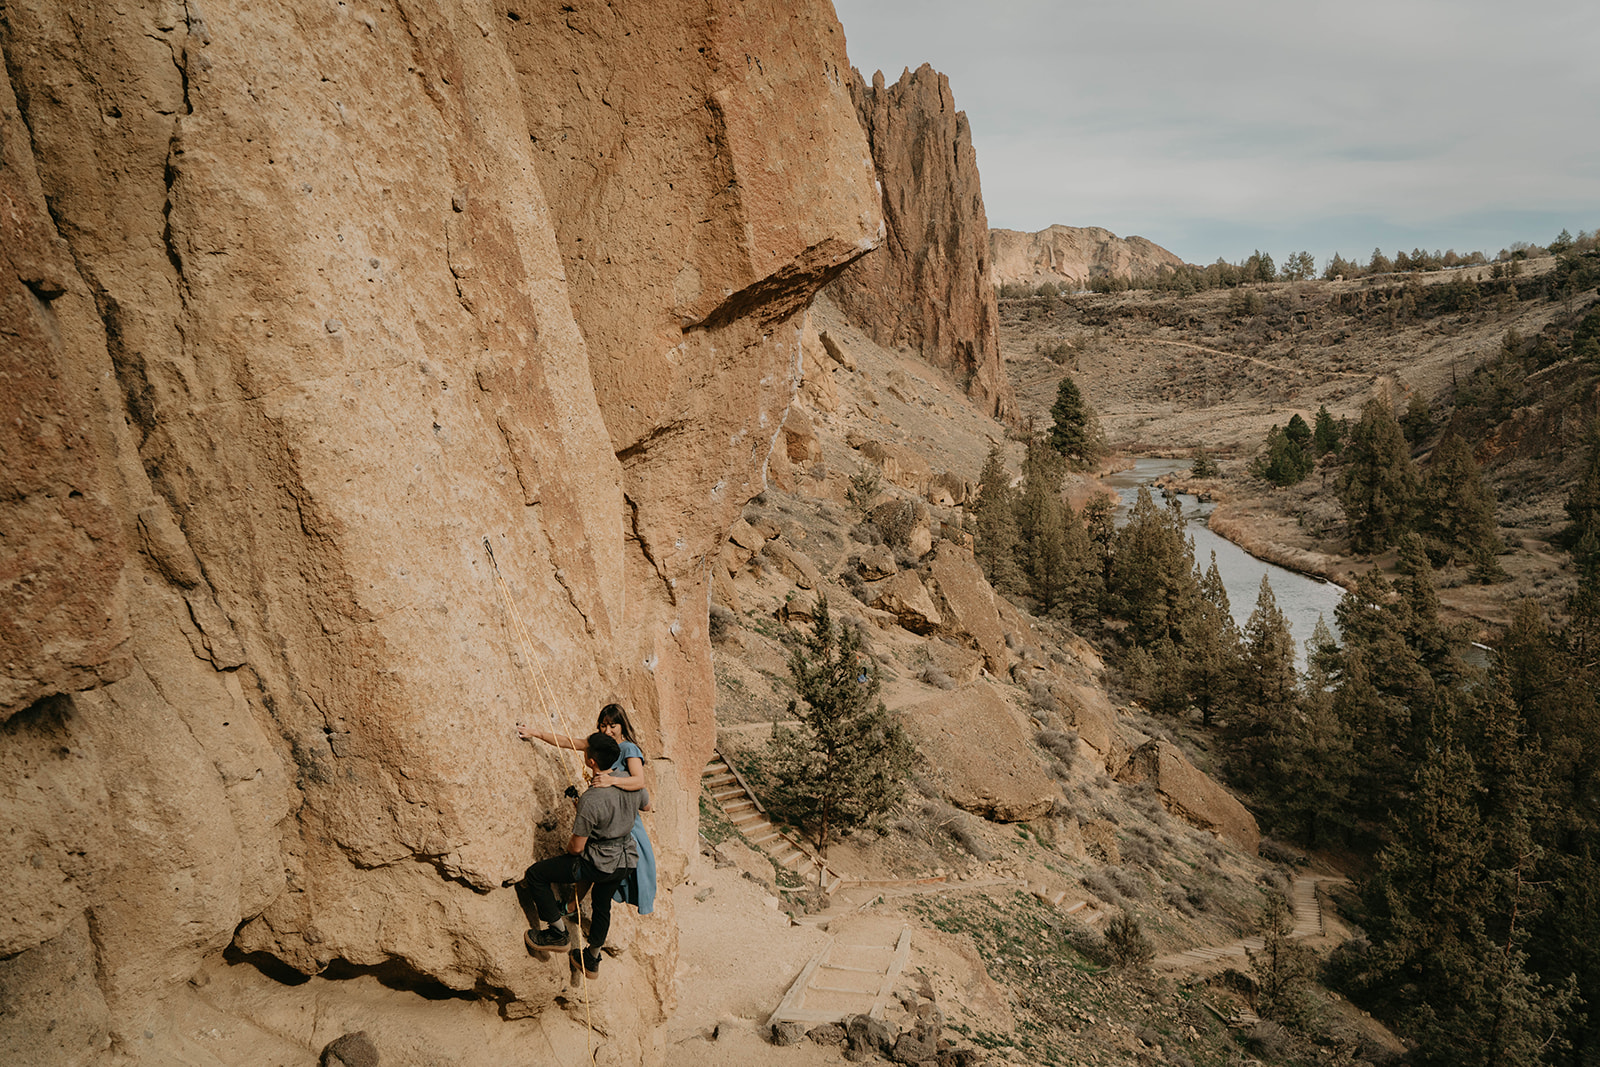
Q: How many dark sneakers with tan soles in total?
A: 2